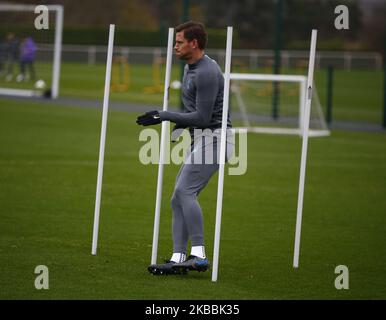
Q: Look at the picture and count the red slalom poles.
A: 0